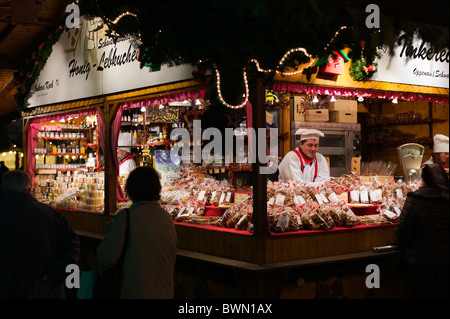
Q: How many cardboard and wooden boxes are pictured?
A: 4